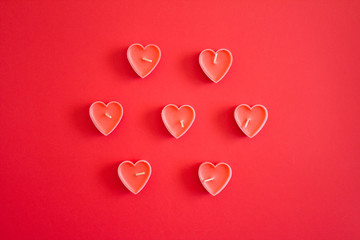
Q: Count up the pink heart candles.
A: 7